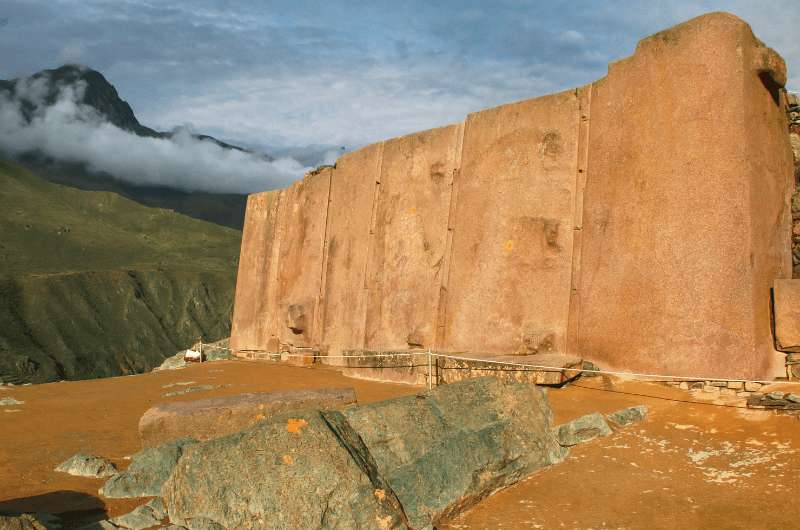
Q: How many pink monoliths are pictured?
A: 6